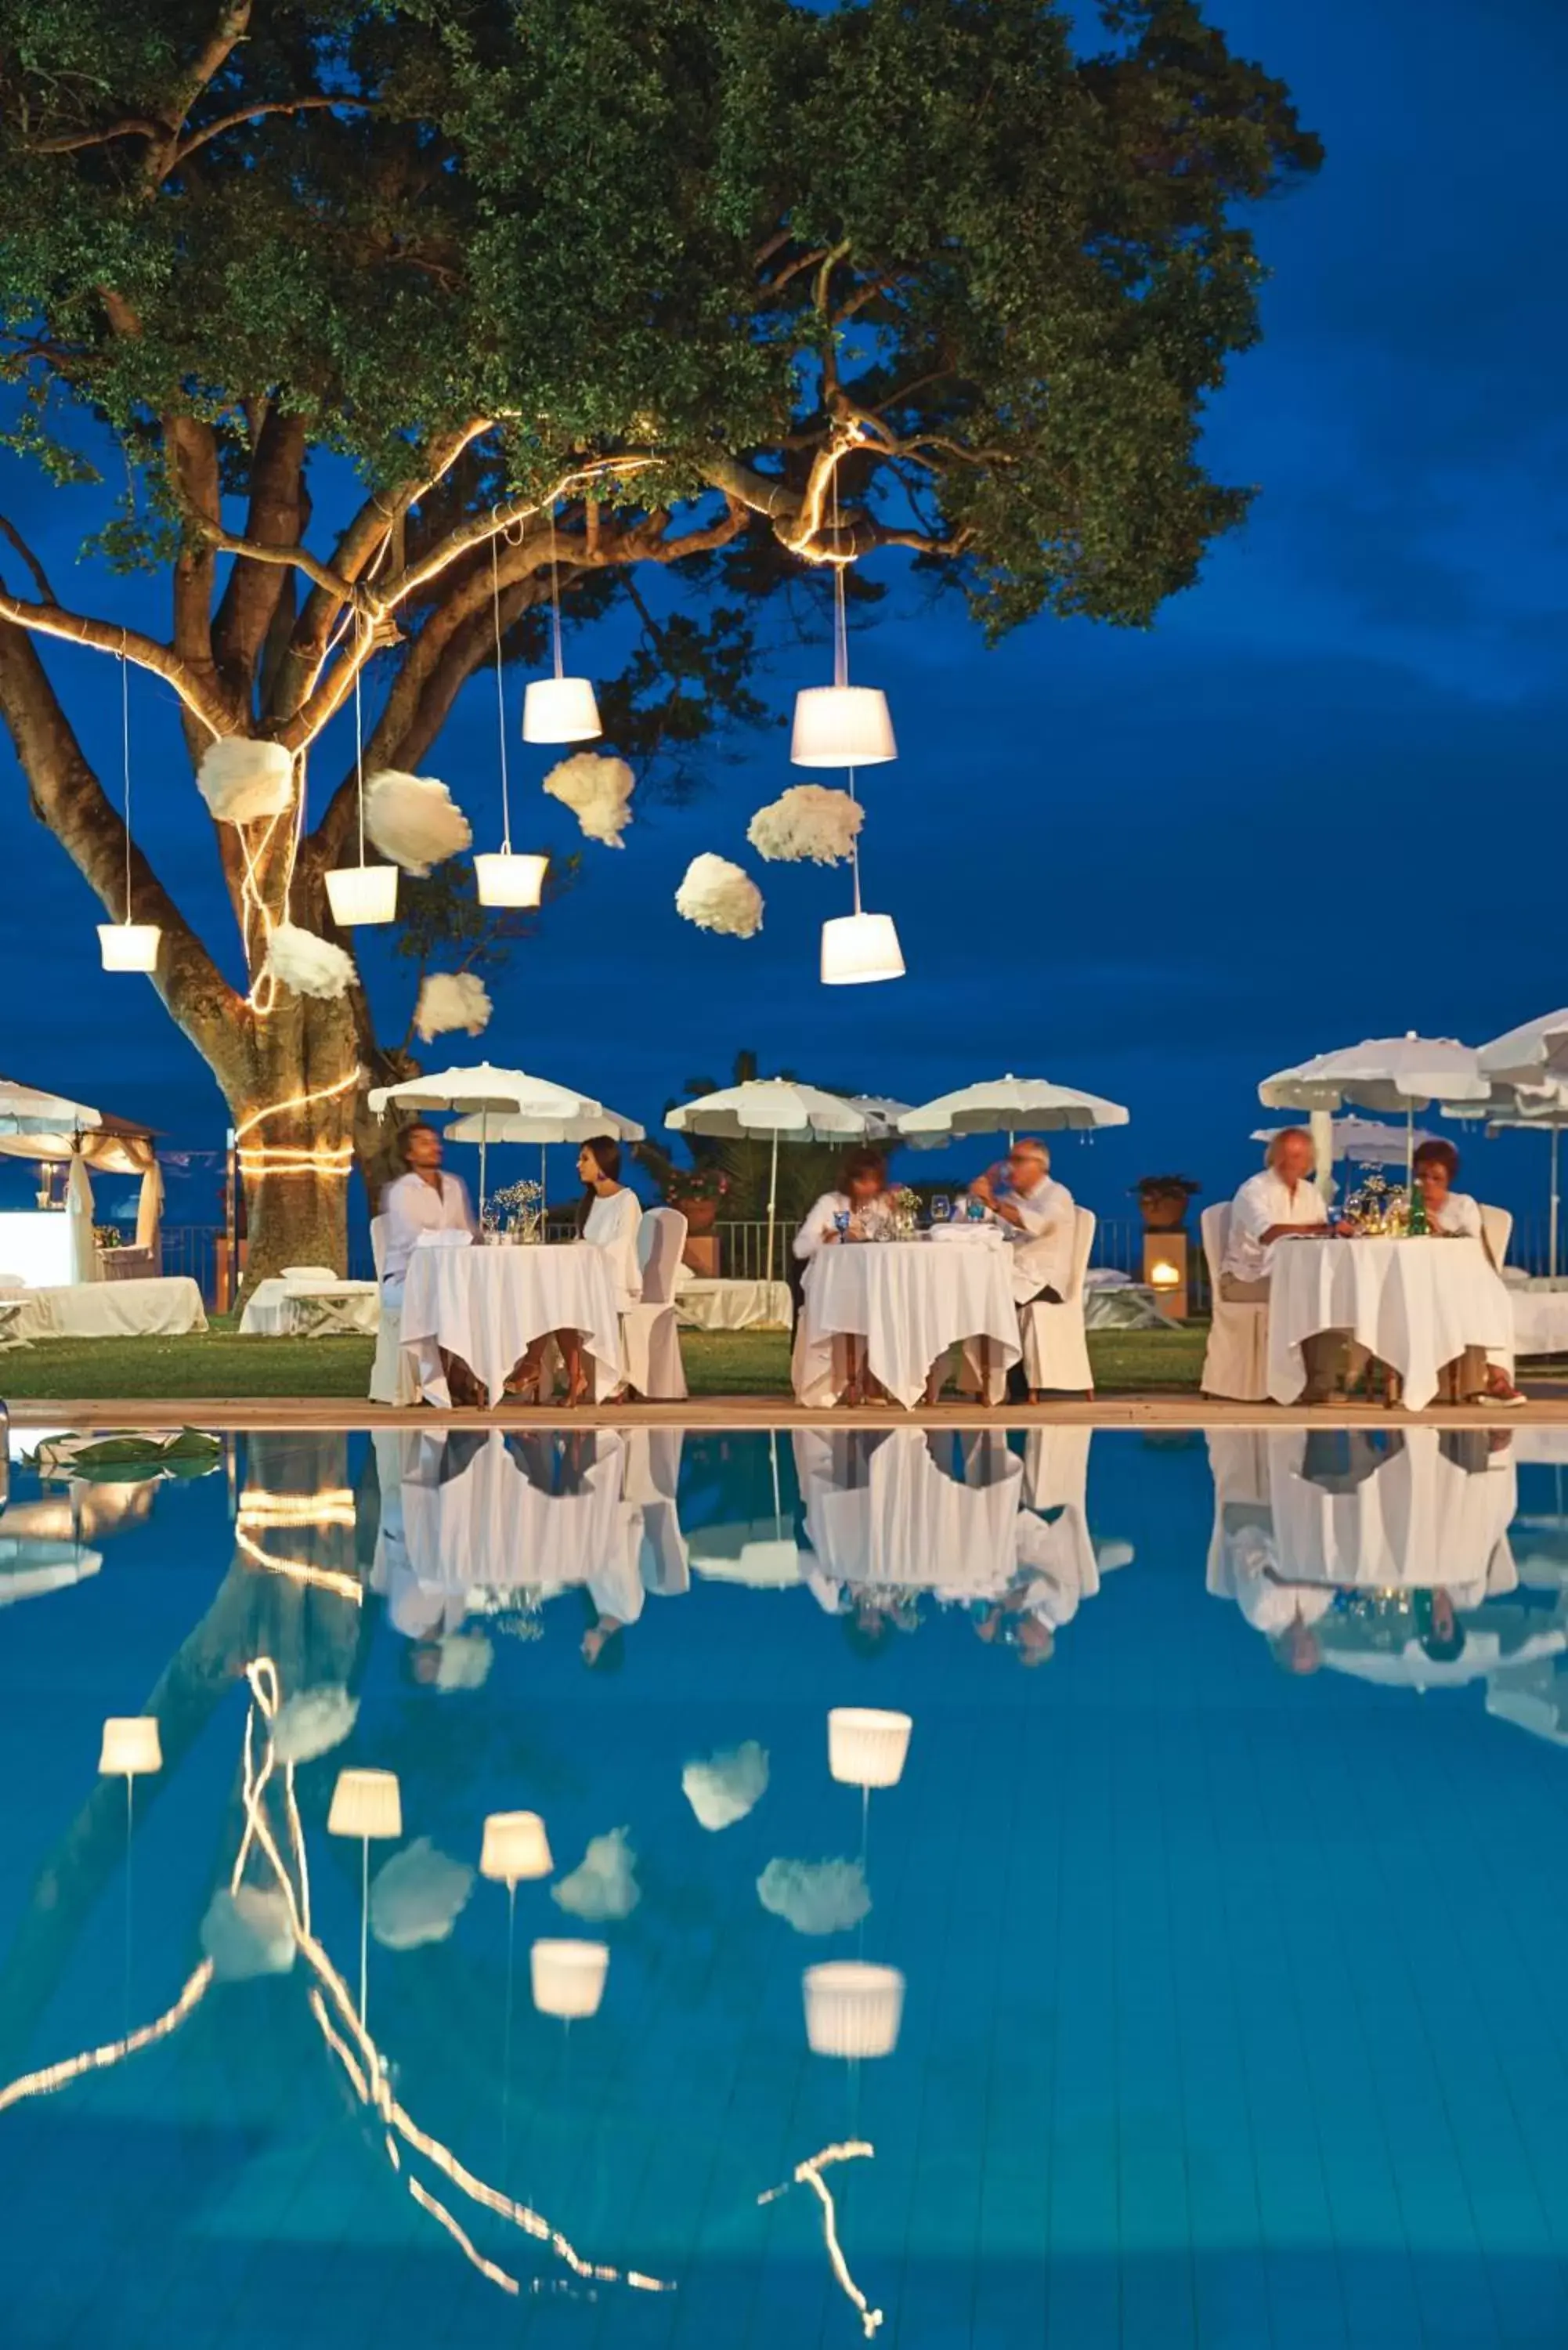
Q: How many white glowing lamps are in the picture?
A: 6